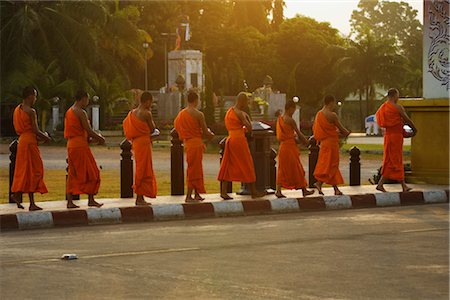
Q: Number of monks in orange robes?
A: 8